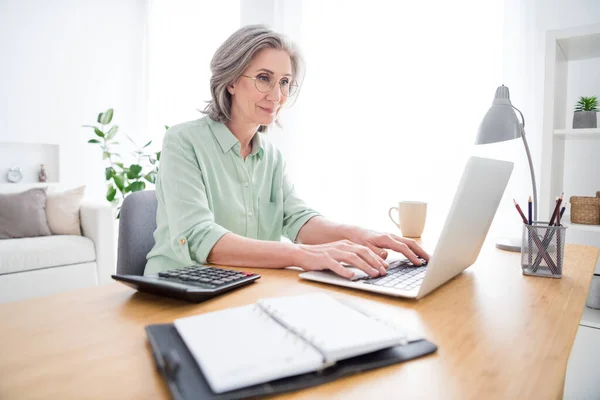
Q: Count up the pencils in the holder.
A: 5